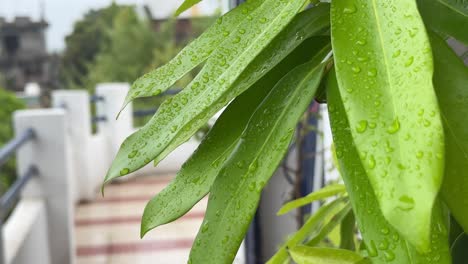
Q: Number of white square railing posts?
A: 3